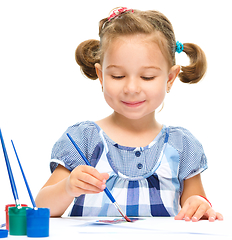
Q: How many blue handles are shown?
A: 3